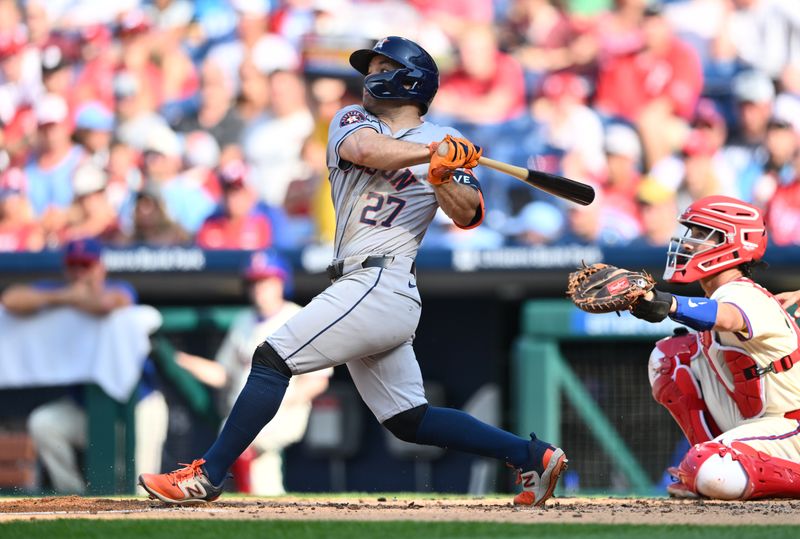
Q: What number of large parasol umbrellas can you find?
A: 0